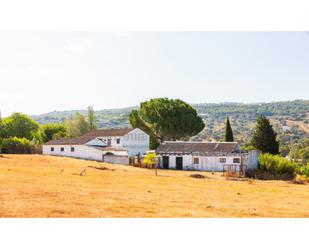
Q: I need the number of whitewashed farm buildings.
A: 2